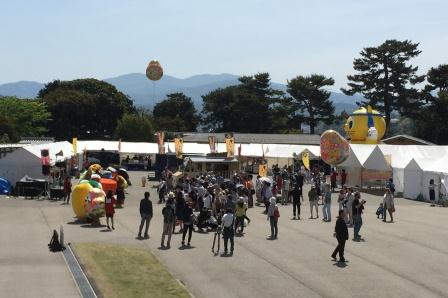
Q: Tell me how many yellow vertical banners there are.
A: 5